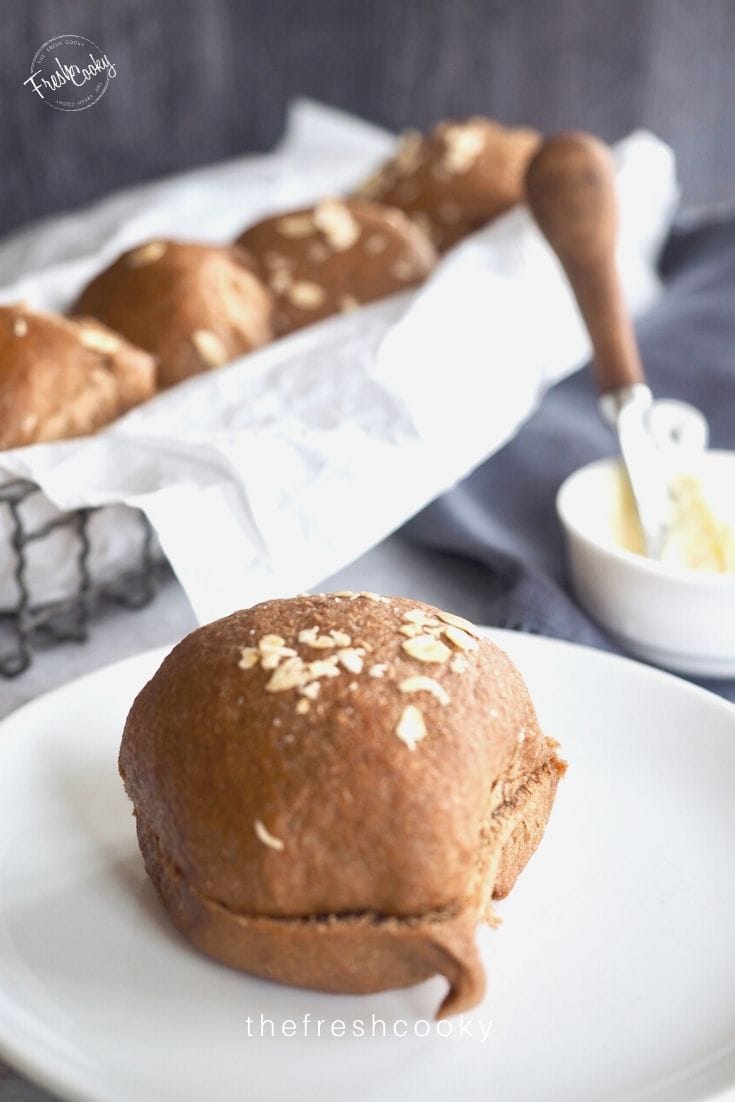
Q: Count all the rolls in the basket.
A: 4